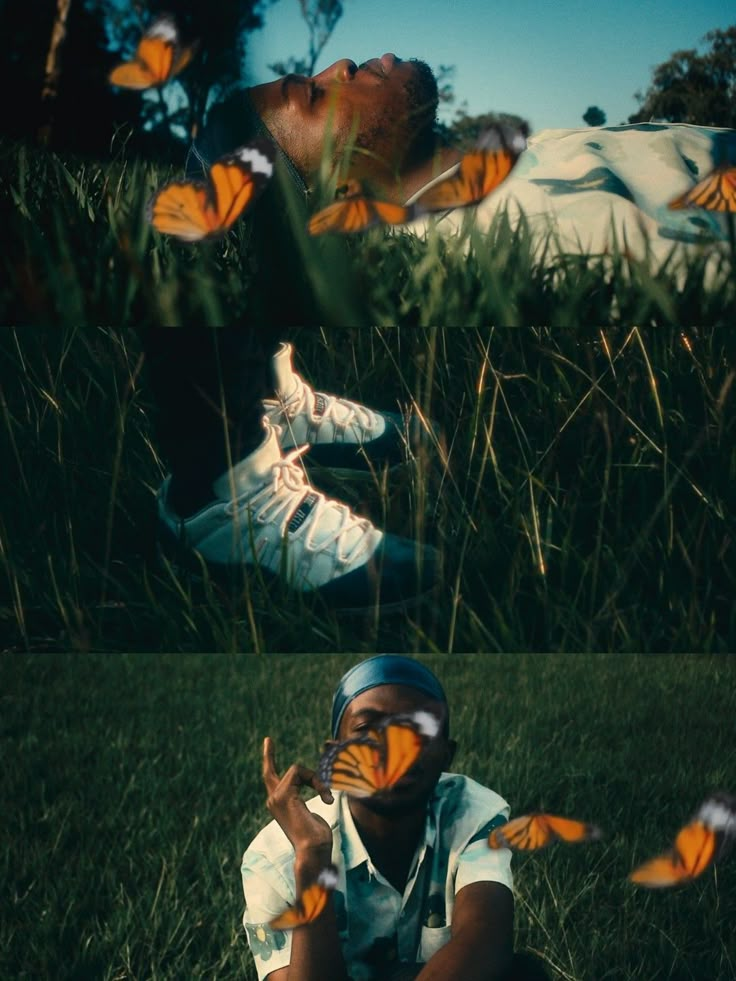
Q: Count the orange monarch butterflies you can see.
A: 9